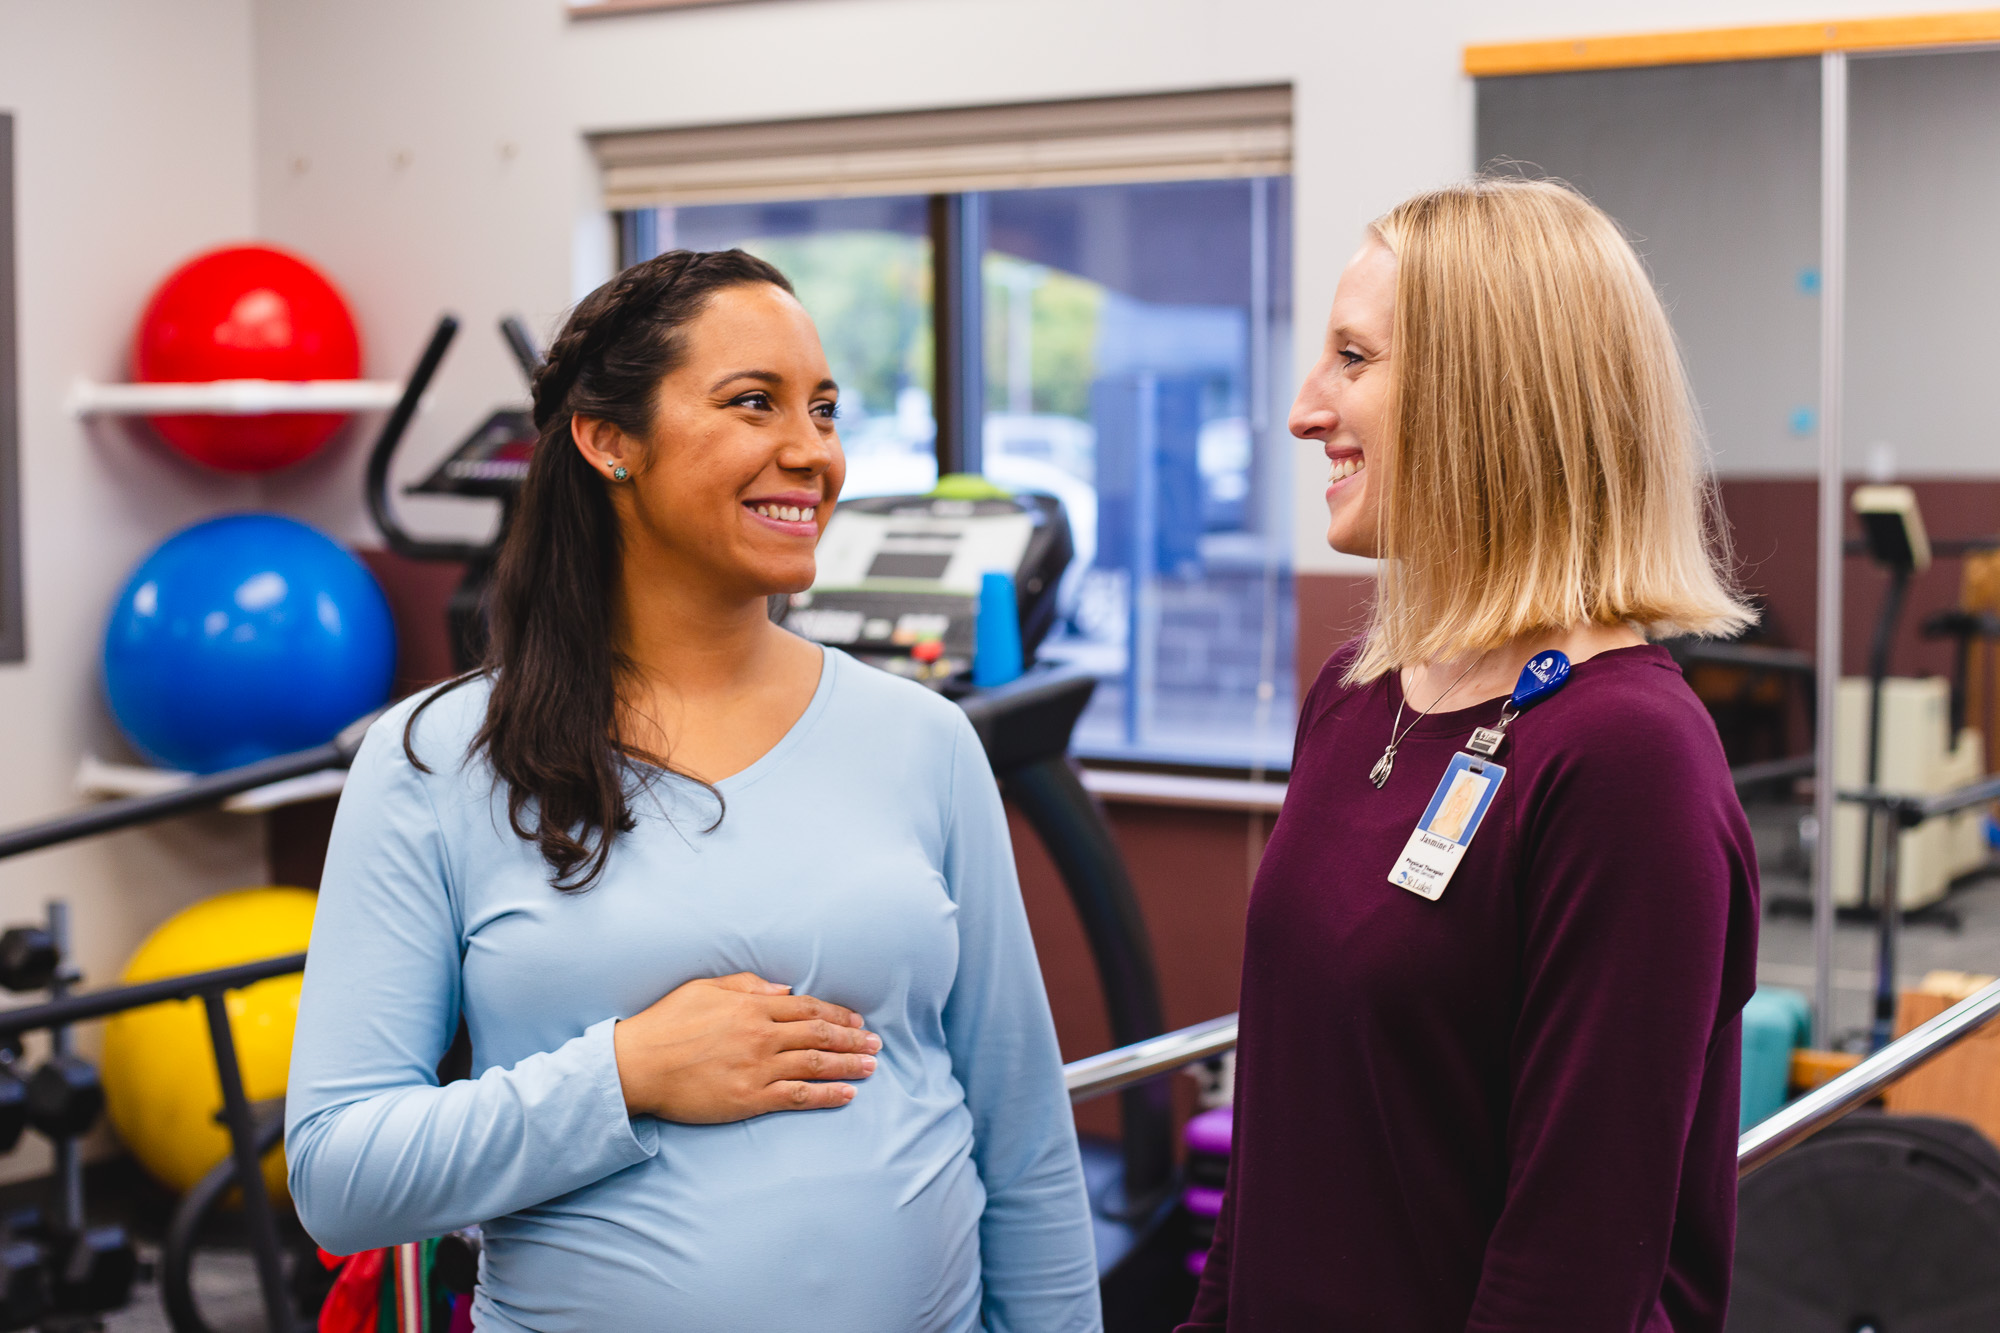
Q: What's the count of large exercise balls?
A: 3